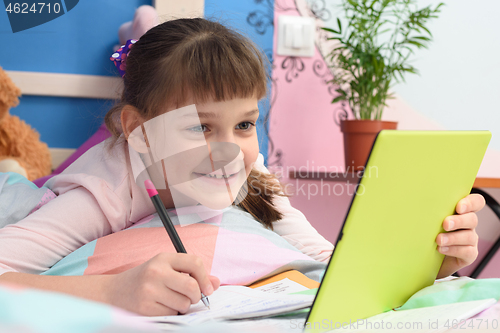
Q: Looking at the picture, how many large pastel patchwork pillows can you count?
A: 1